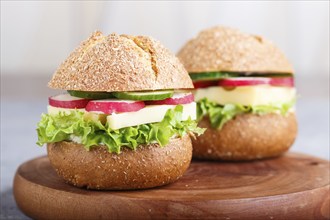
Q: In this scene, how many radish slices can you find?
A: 6